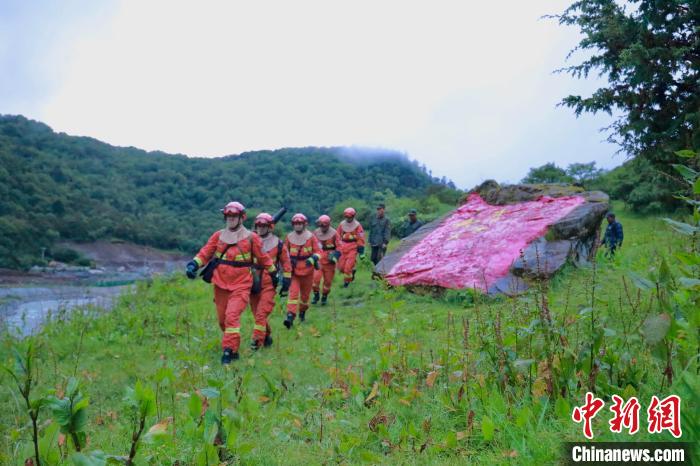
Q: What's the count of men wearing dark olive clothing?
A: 2